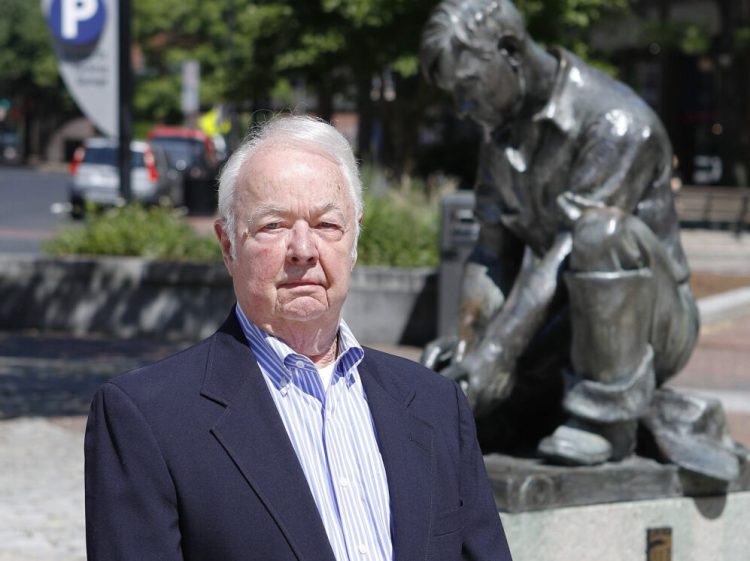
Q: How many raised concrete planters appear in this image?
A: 1